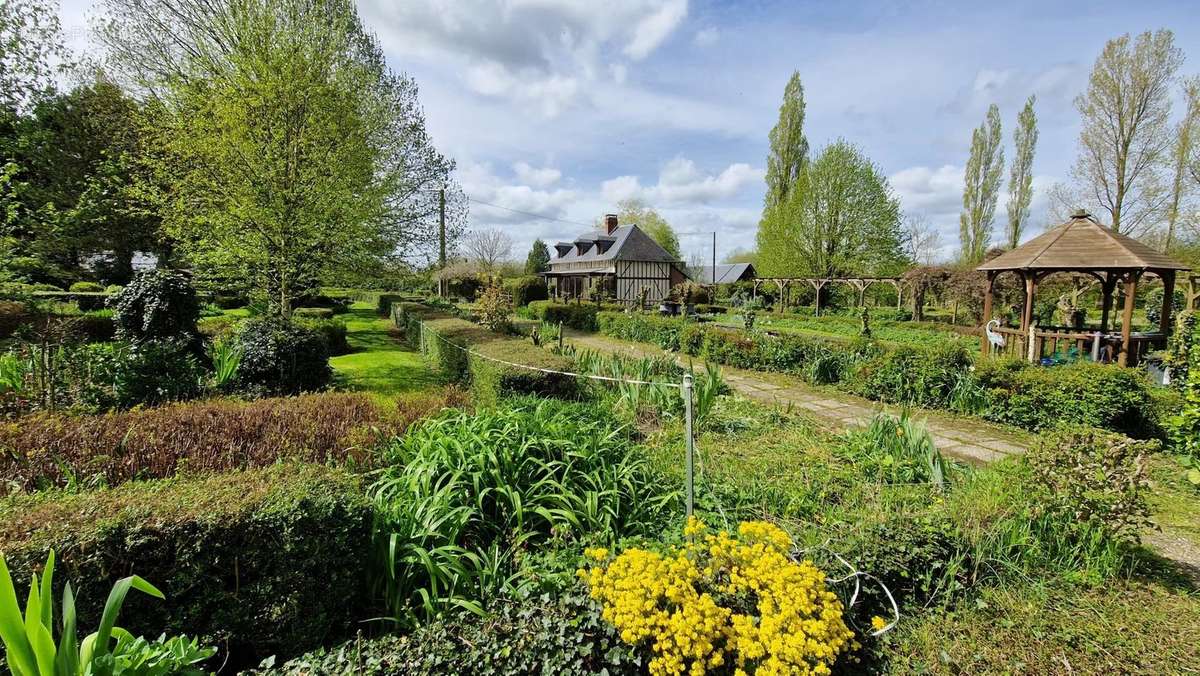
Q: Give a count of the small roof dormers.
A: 3